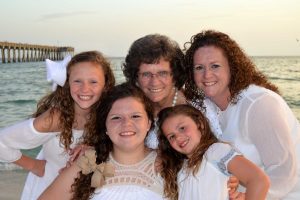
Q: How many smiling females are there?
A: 5